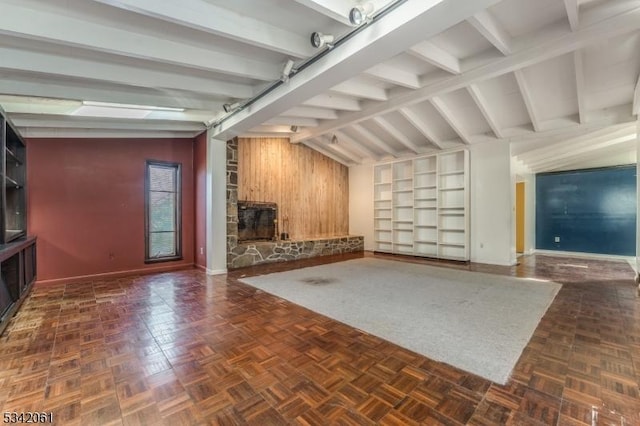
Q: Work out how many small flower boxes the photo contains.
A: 0